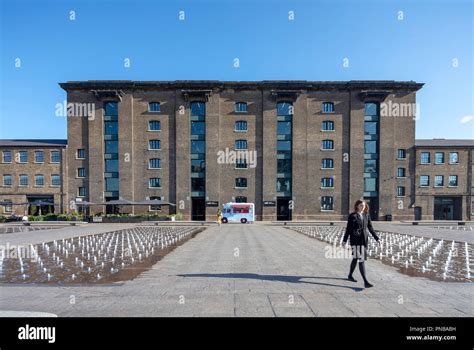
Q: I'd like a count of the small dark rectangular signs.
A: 2